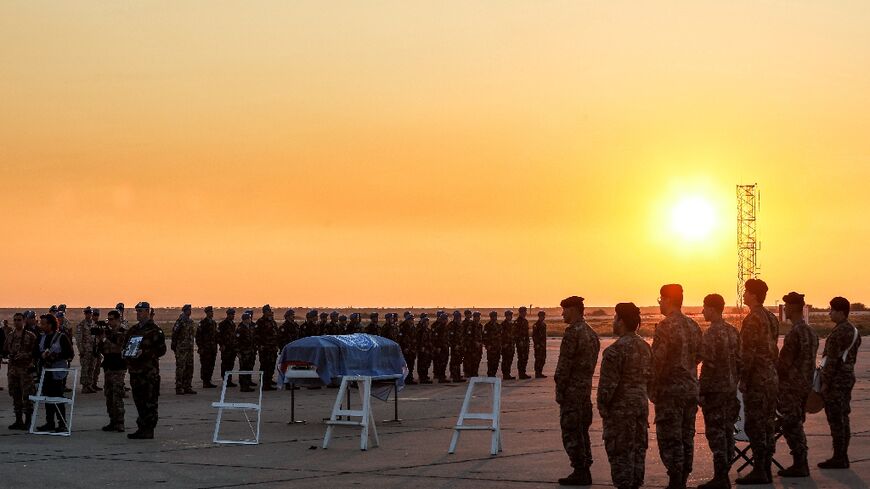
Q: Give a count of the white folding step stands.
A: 4